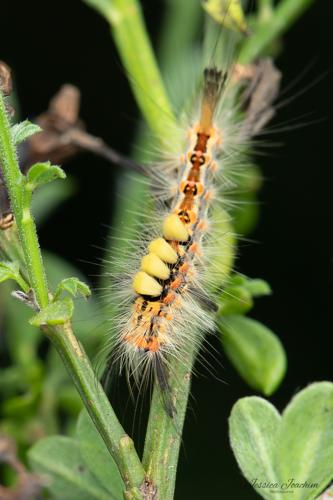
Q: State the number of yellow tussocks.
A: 4